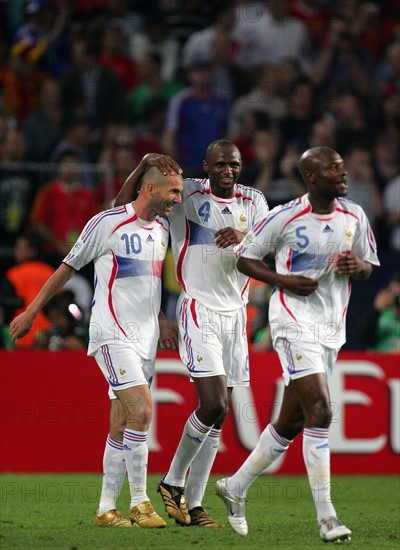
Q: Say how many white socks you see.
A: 6